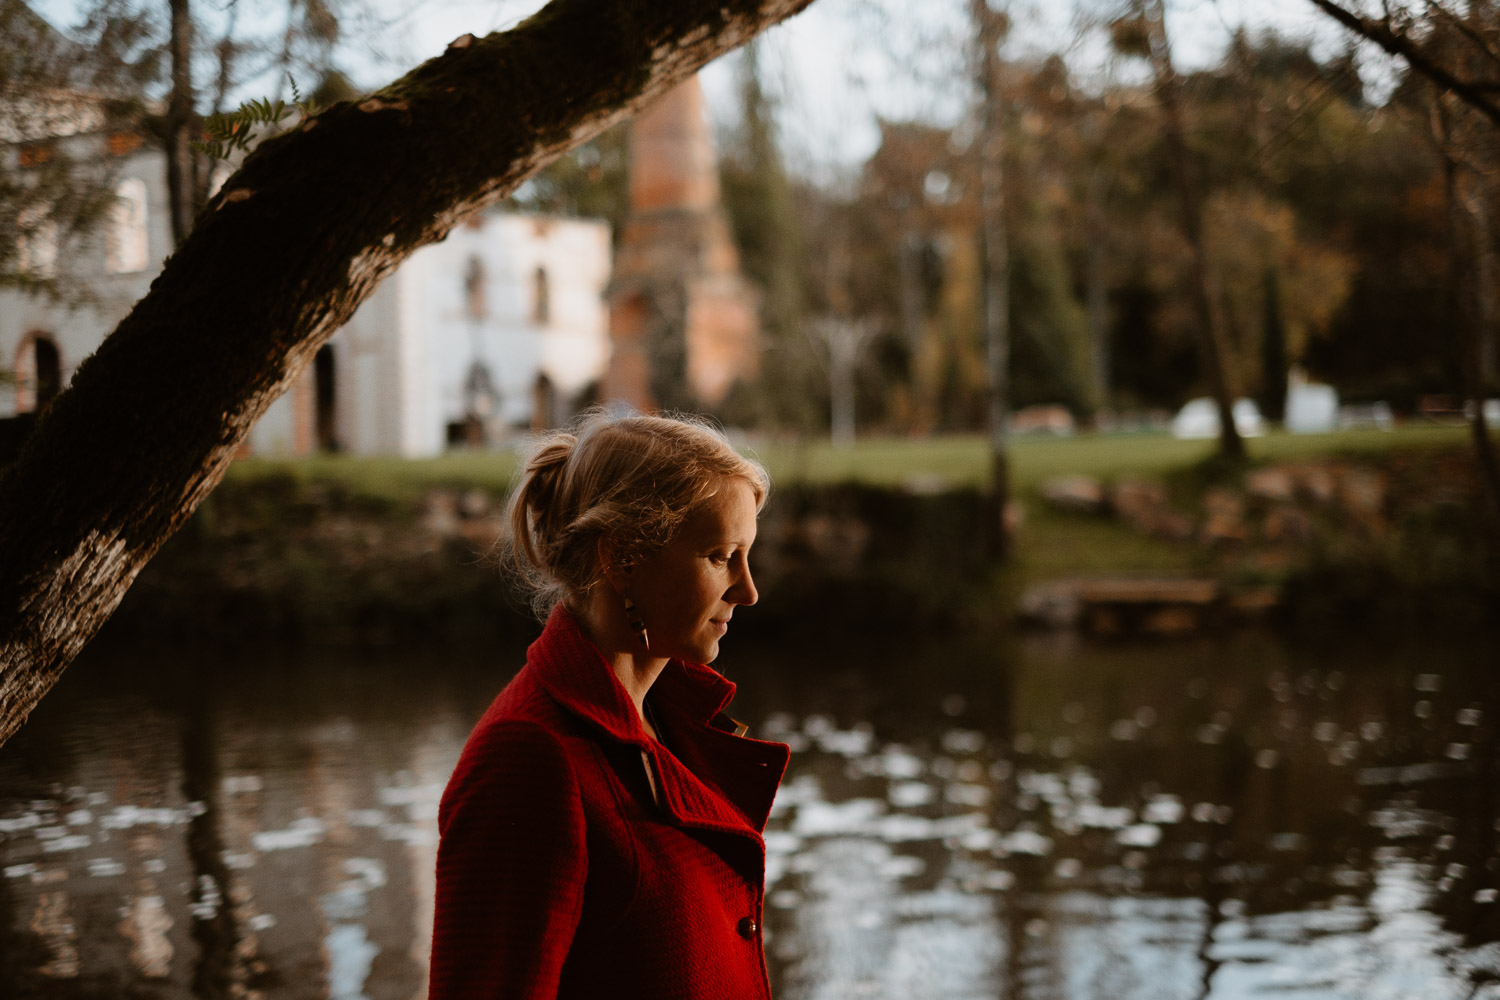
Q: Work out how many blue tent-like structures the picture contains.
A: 0